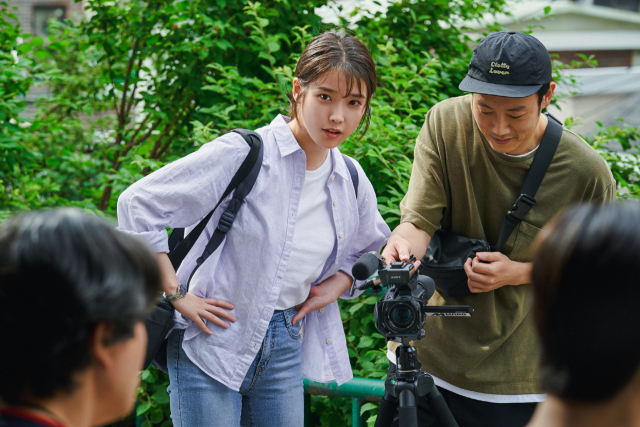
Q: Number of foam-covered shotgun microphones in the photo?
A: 1